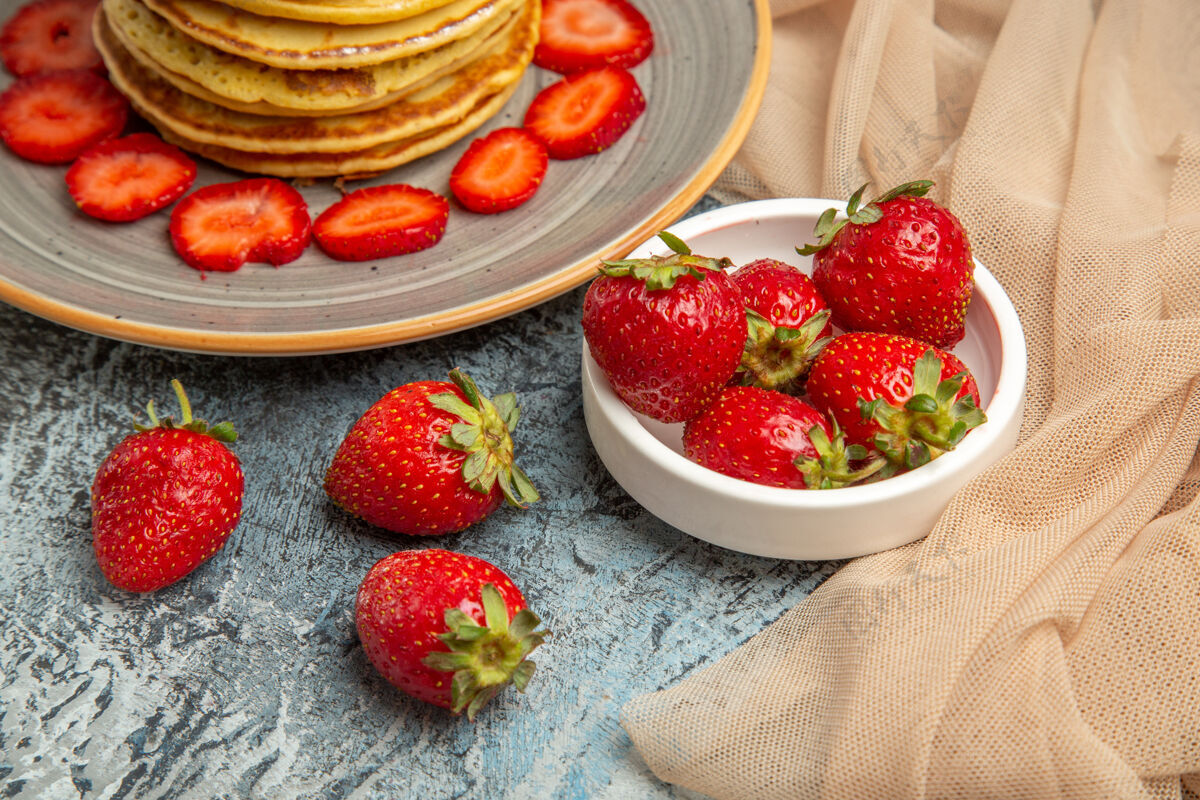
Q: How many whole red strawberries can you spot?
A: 8